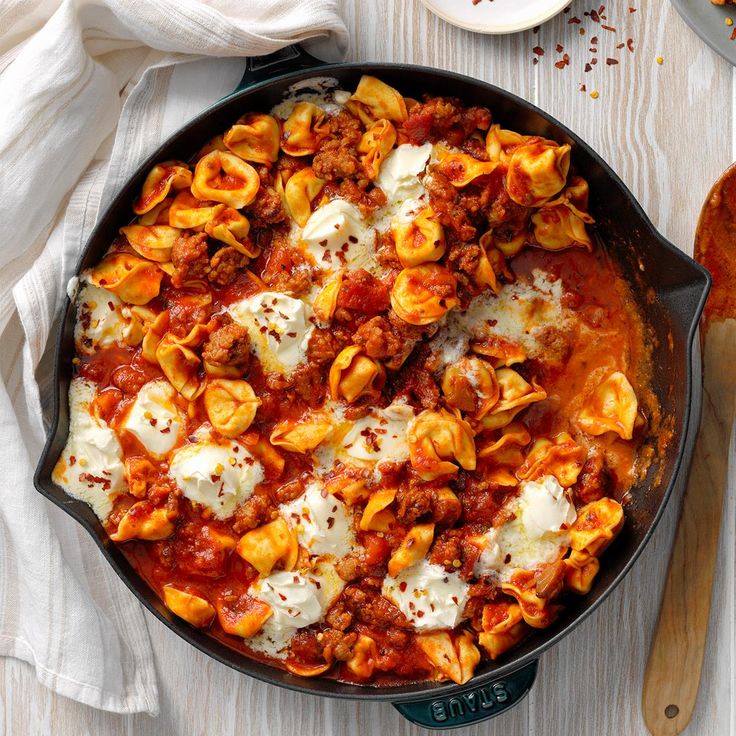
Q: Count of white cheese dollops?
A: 12